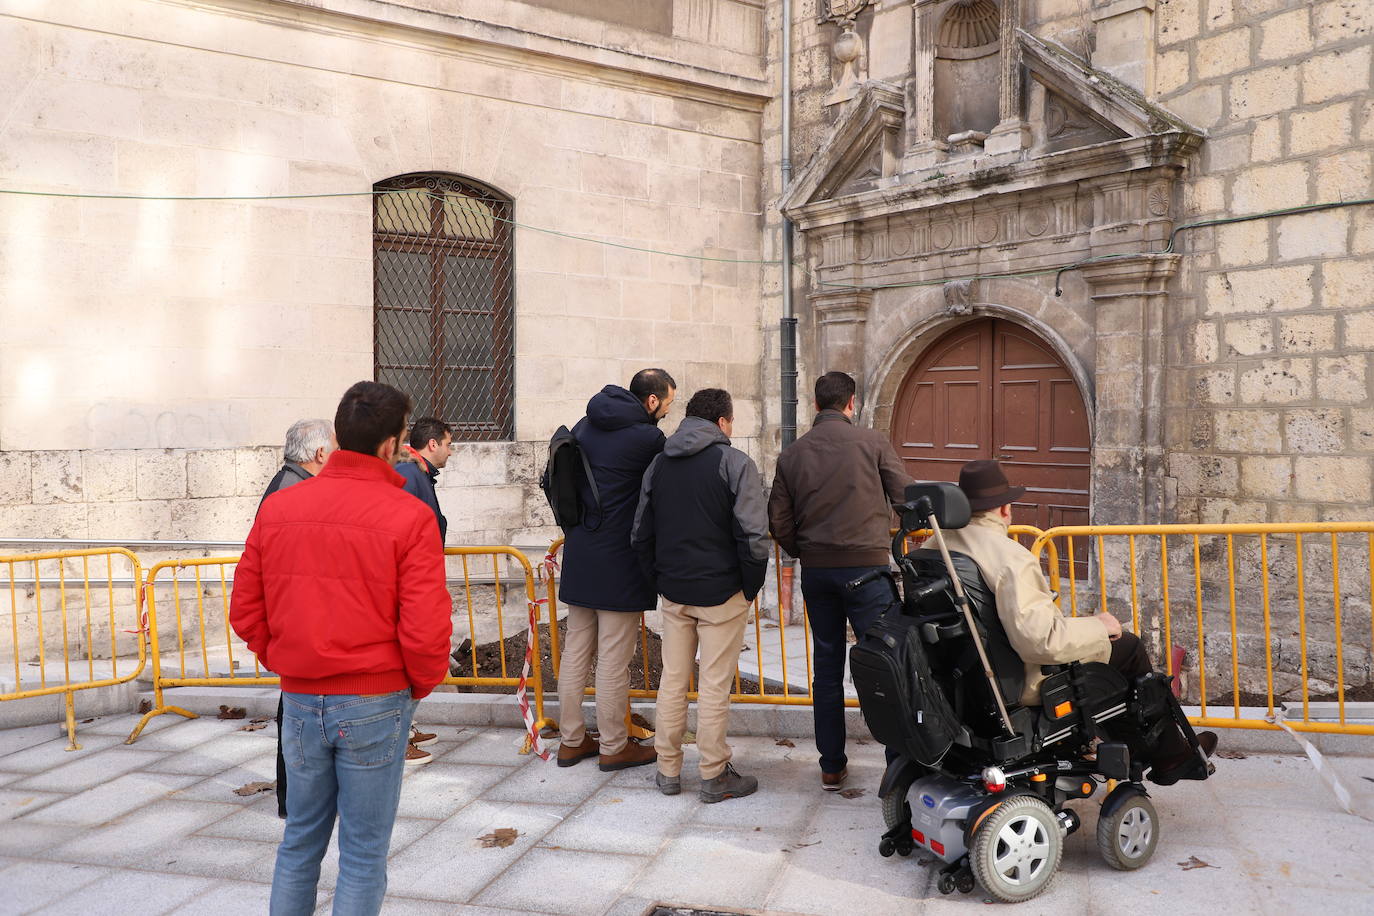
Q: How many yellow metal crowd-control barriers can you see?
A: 4